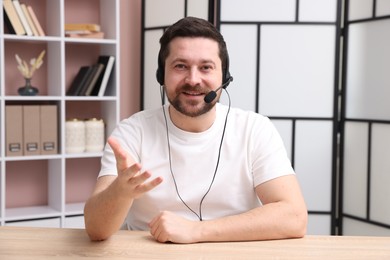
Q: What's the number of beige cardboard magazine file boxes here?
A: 3